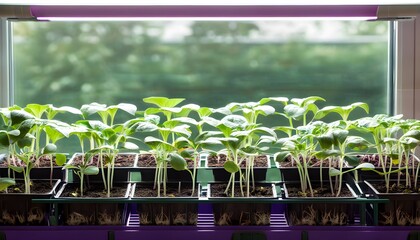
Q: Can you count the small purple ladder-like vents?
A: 3